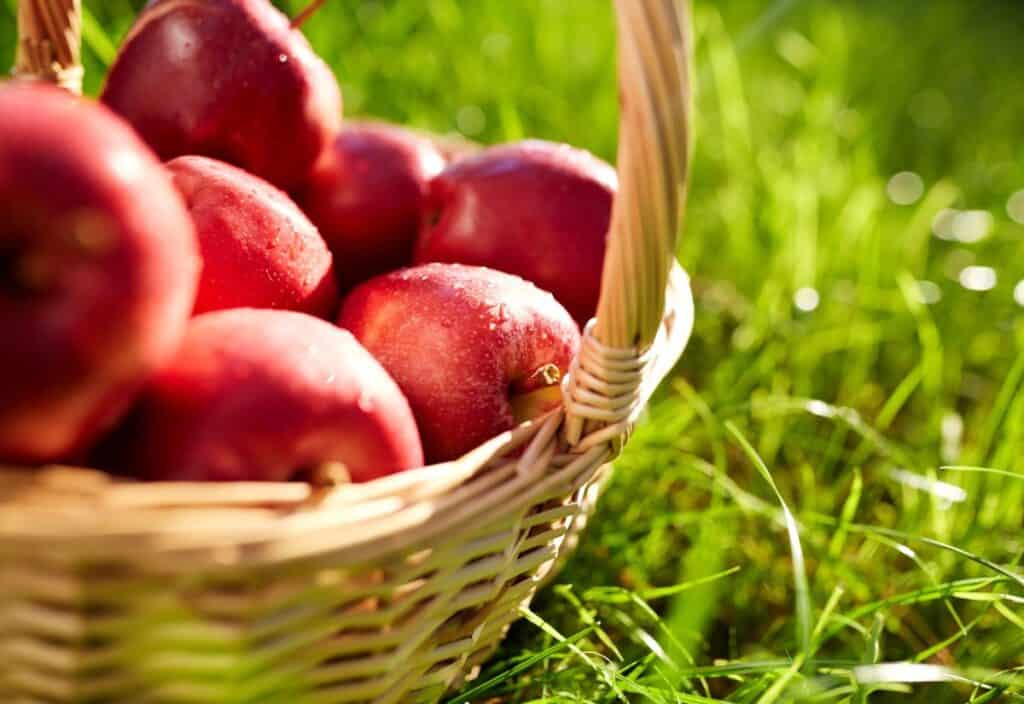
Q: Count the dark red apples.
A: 7